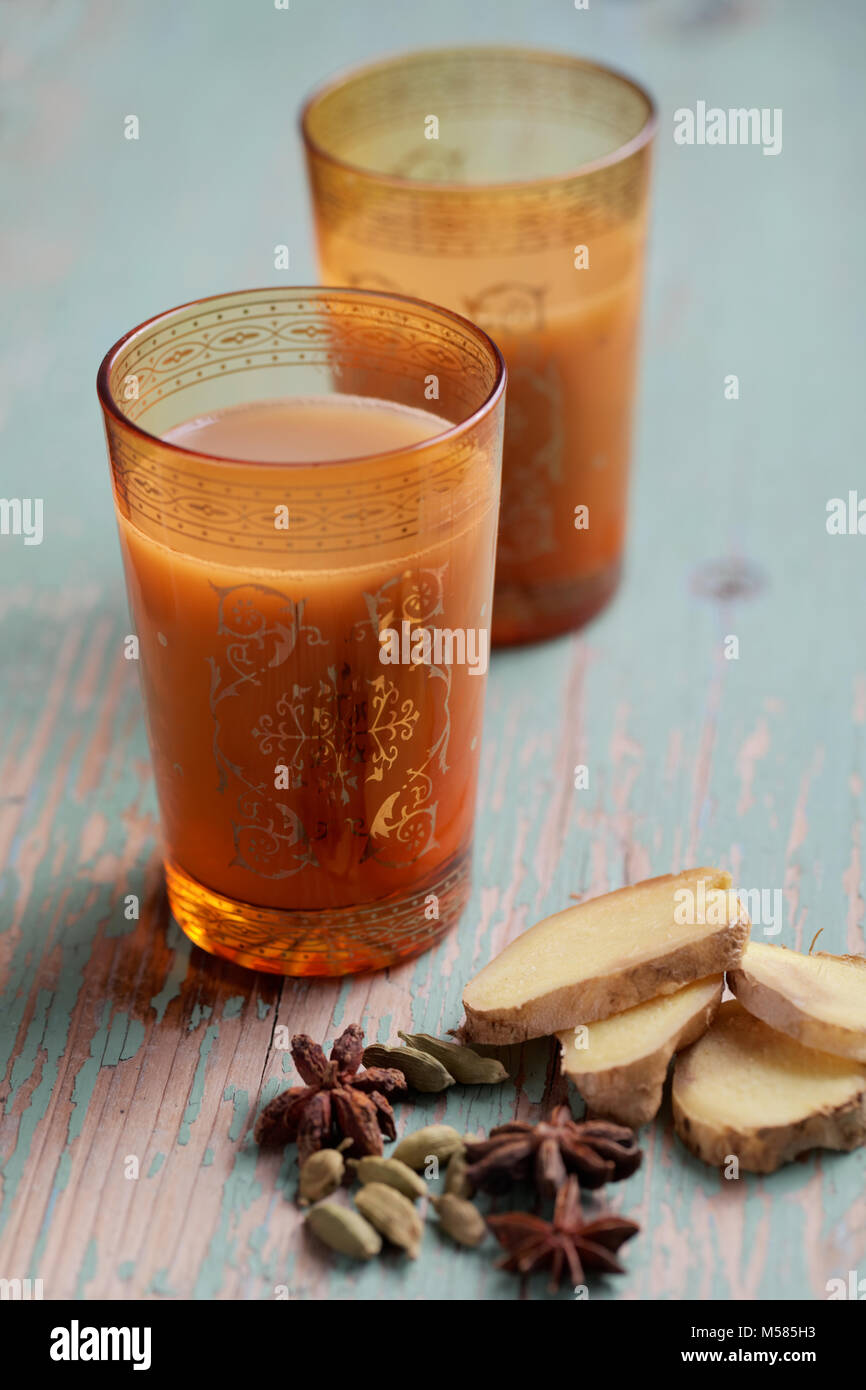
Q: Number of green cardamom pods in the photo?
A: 9